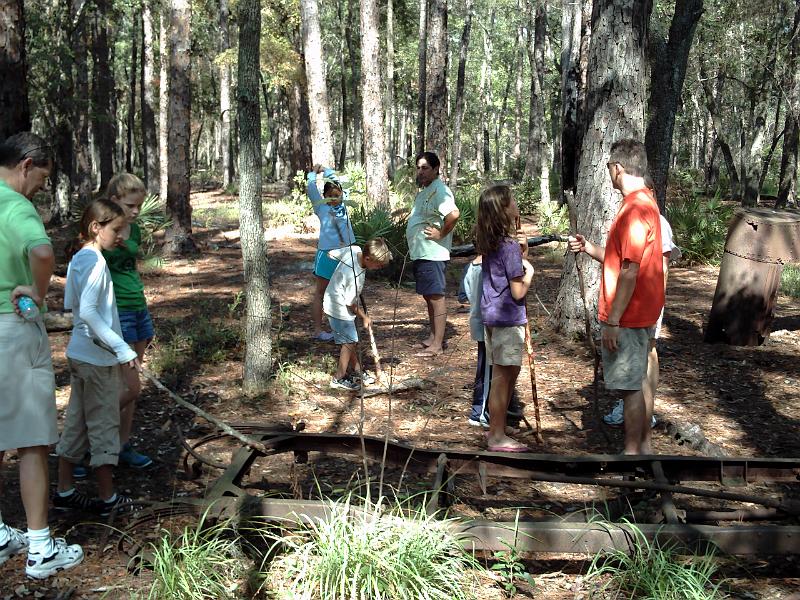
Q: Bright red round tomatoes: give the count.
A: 0